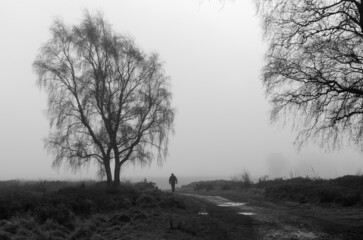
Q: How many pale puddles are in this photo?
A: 3